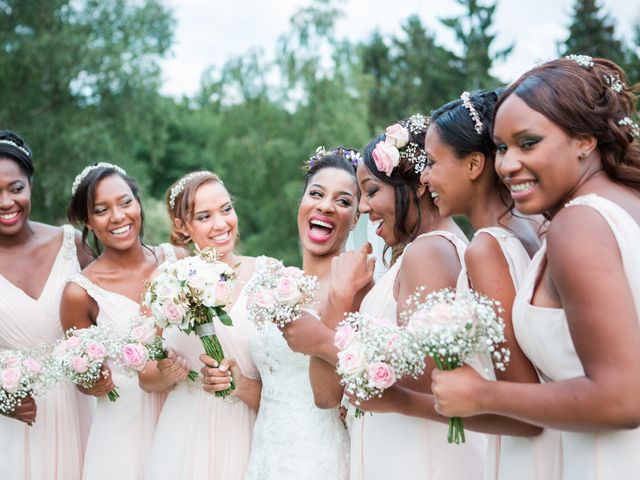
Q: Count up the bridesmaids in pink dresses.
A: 6